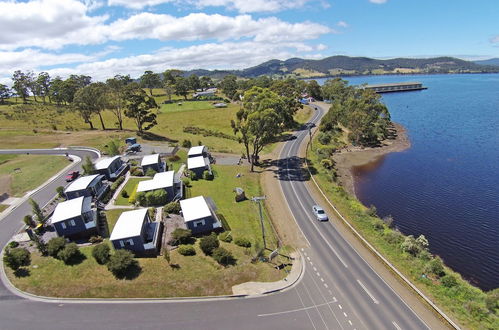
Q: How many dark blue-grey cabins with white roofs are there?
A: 9